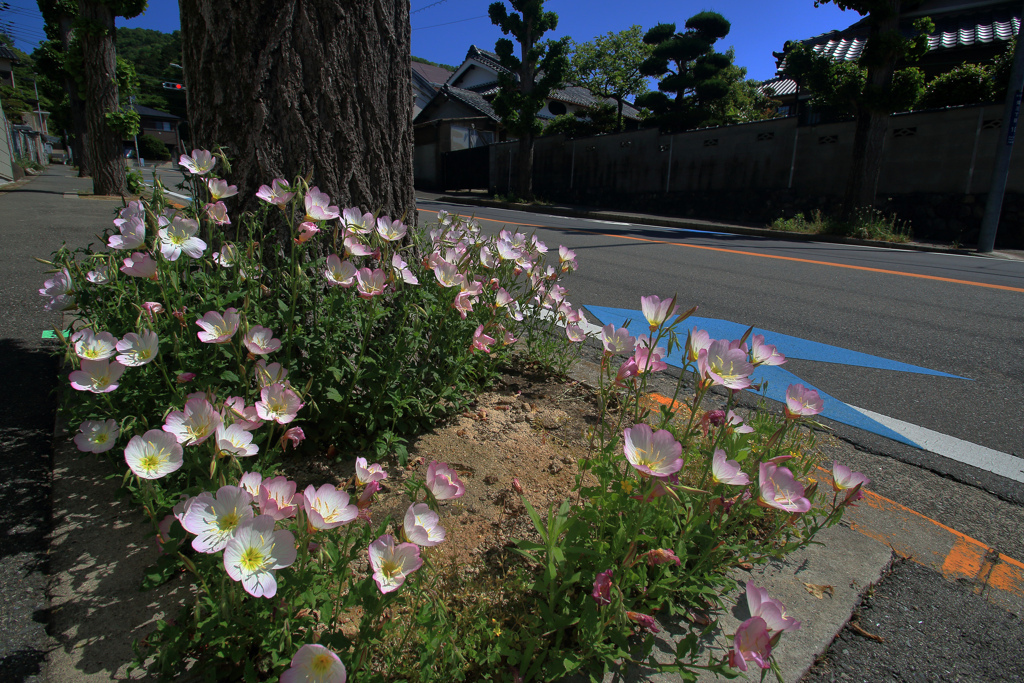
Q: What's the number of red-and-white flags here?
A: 0